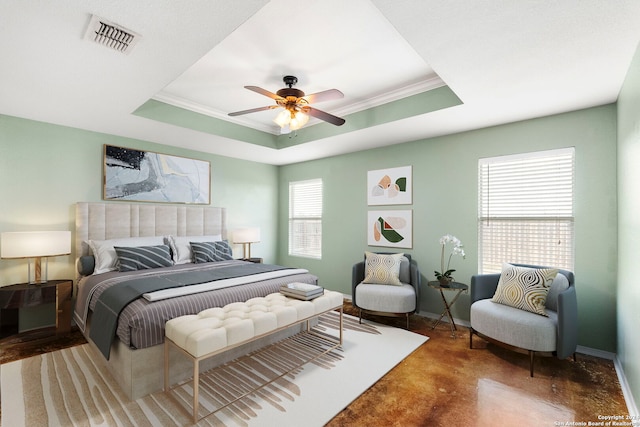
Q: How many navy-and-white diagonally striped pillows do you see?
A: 2